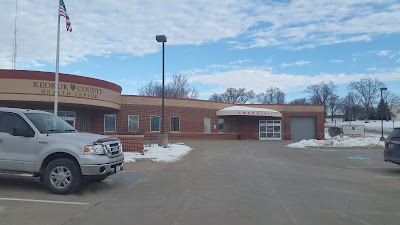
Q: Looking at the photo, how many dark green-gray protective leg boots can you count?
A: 0